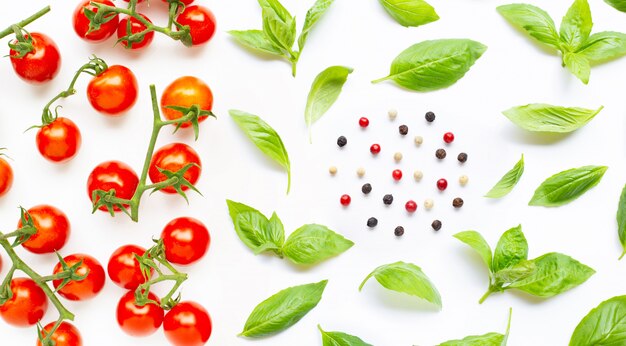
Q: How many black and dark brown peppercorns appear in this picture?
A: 11